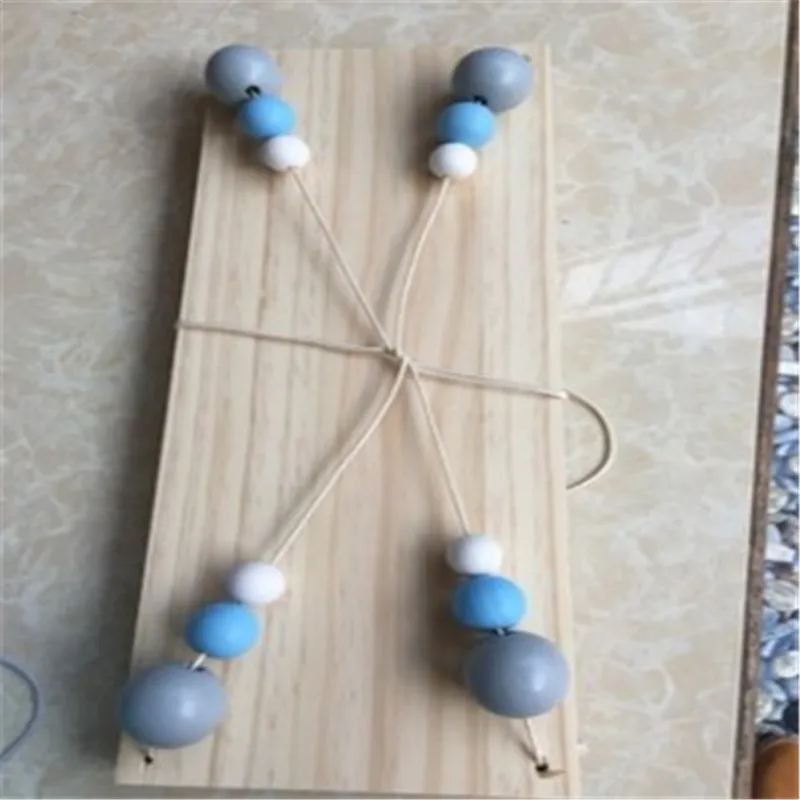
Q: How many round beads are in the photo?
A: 12